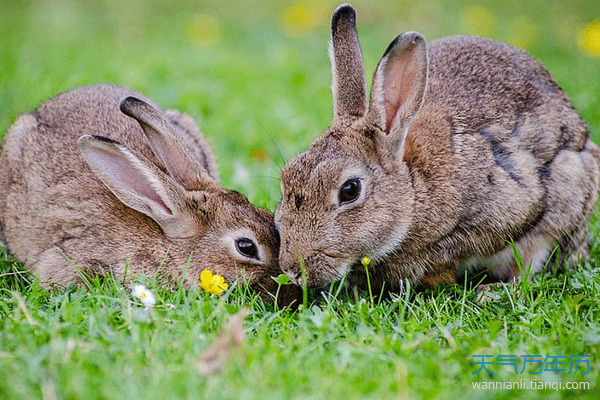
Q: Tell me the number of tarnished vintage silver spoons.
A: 0